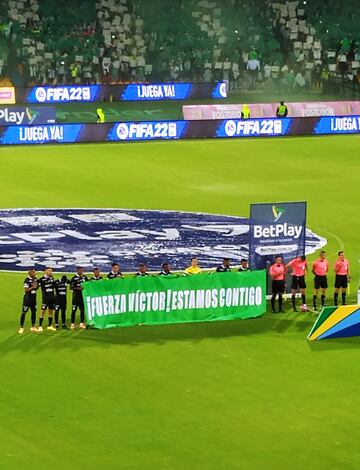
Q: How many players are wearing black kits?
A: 10